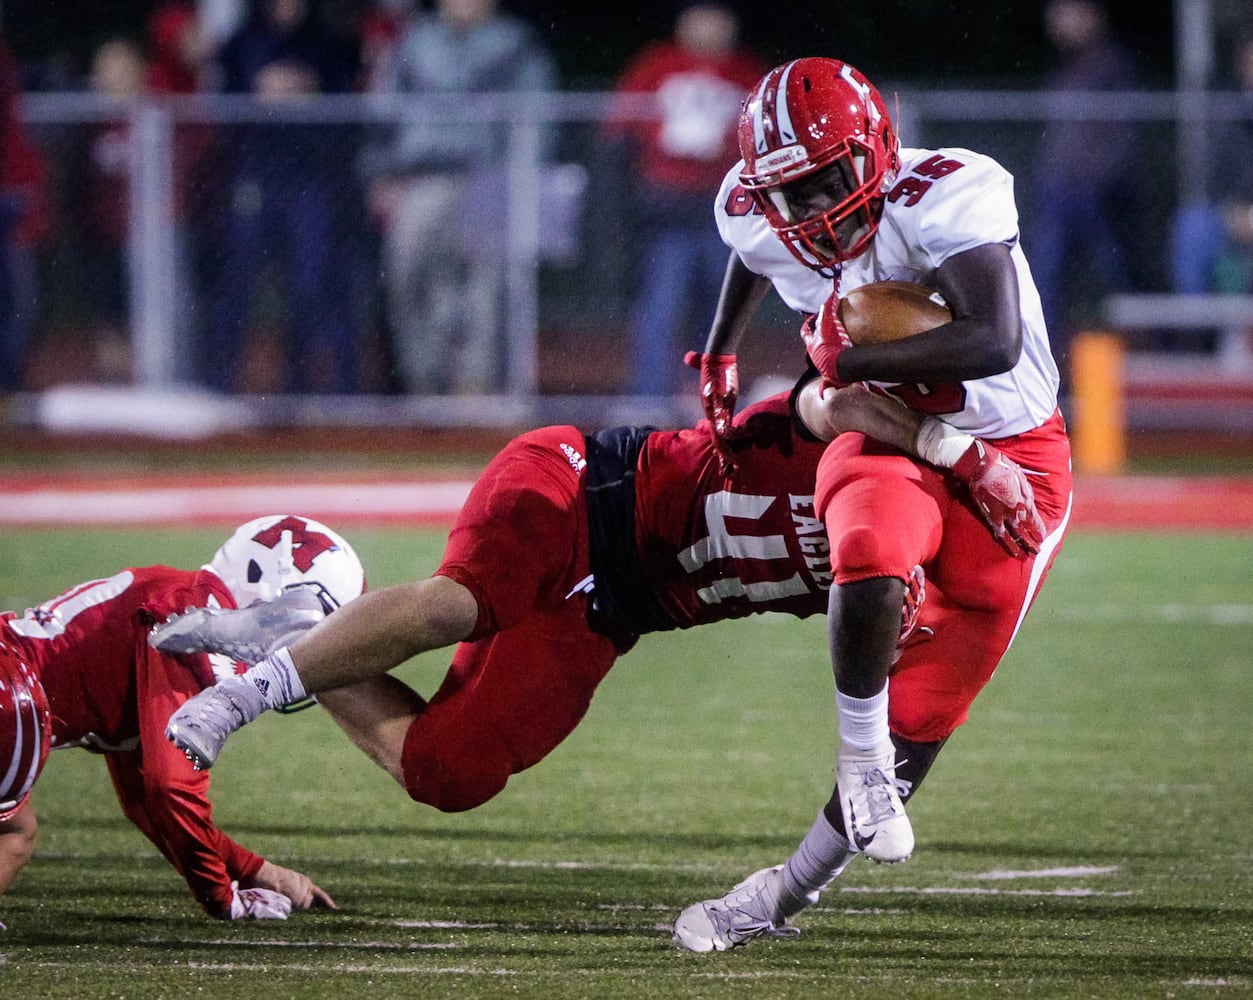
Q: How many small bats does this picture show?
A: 0